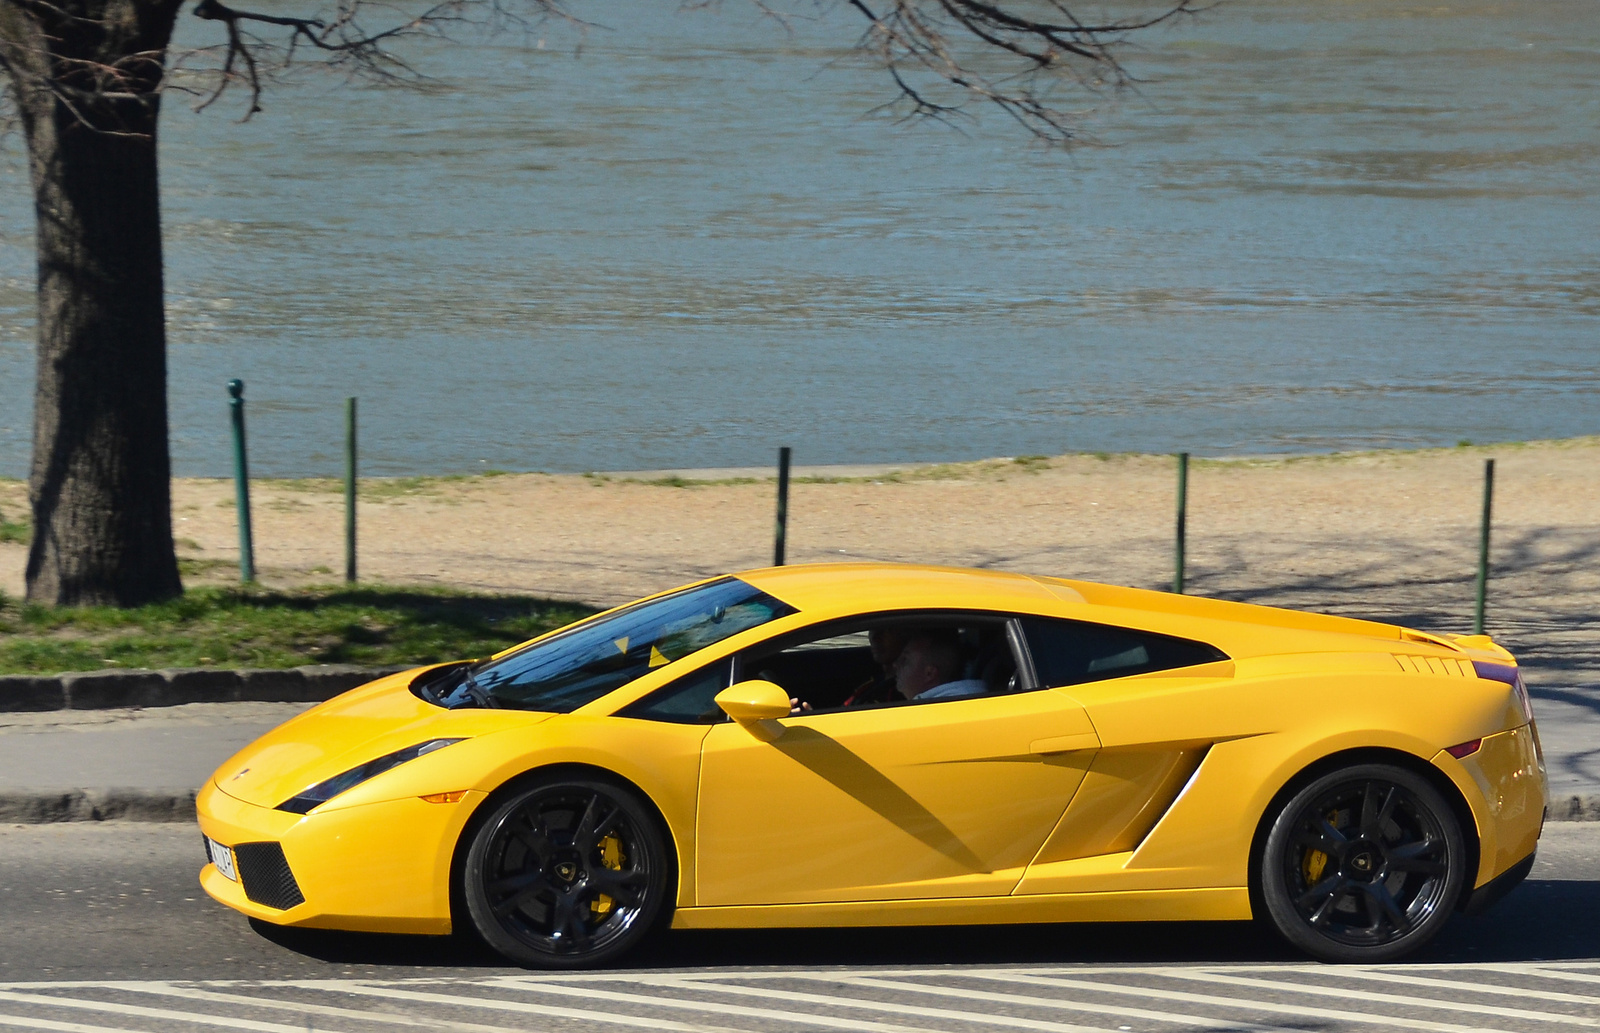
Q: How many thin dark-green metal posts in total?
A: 5